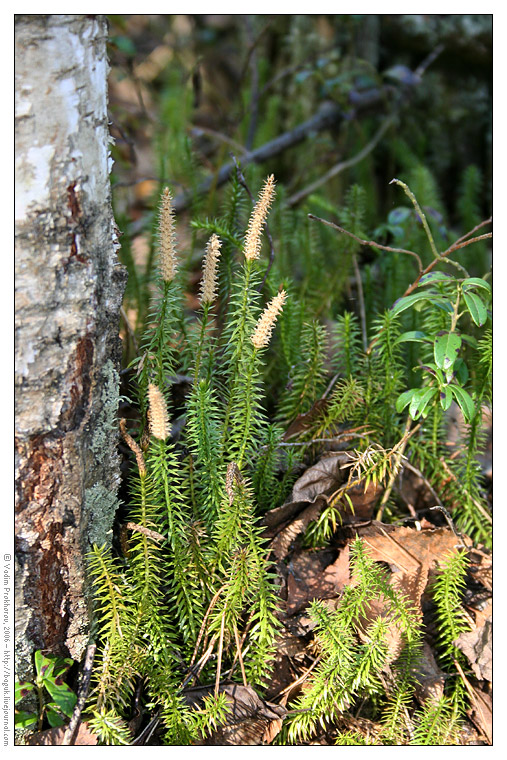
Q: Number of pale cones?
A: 5